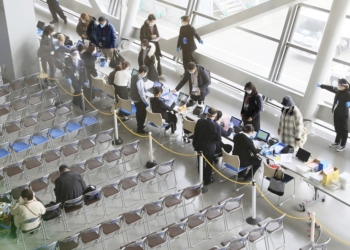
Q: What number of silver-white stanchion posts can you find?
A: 7